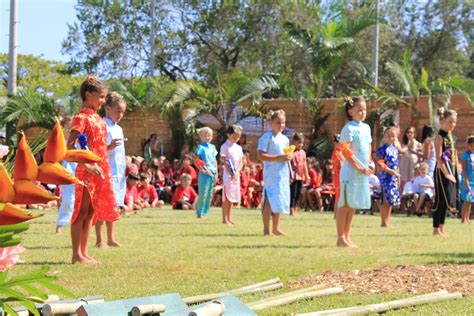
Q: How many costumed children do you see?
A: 12